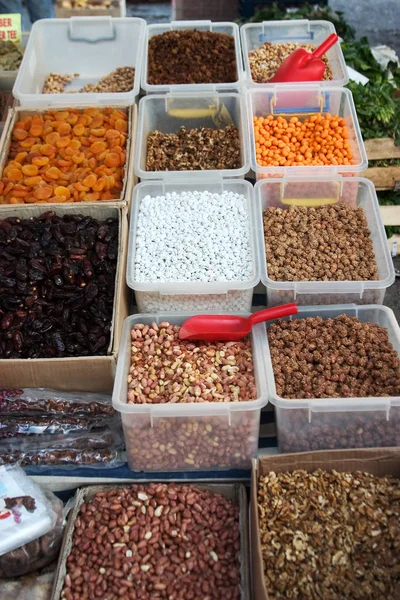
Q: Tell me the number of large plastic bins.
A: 9